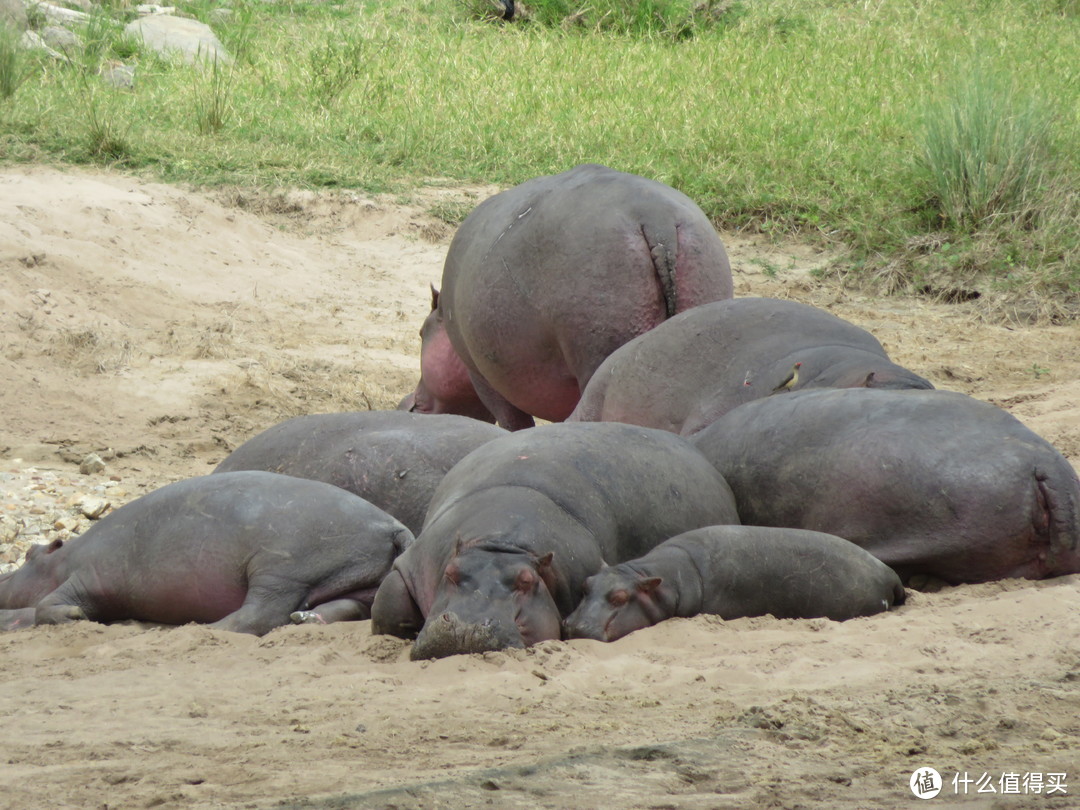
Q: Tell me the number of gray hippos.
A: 7